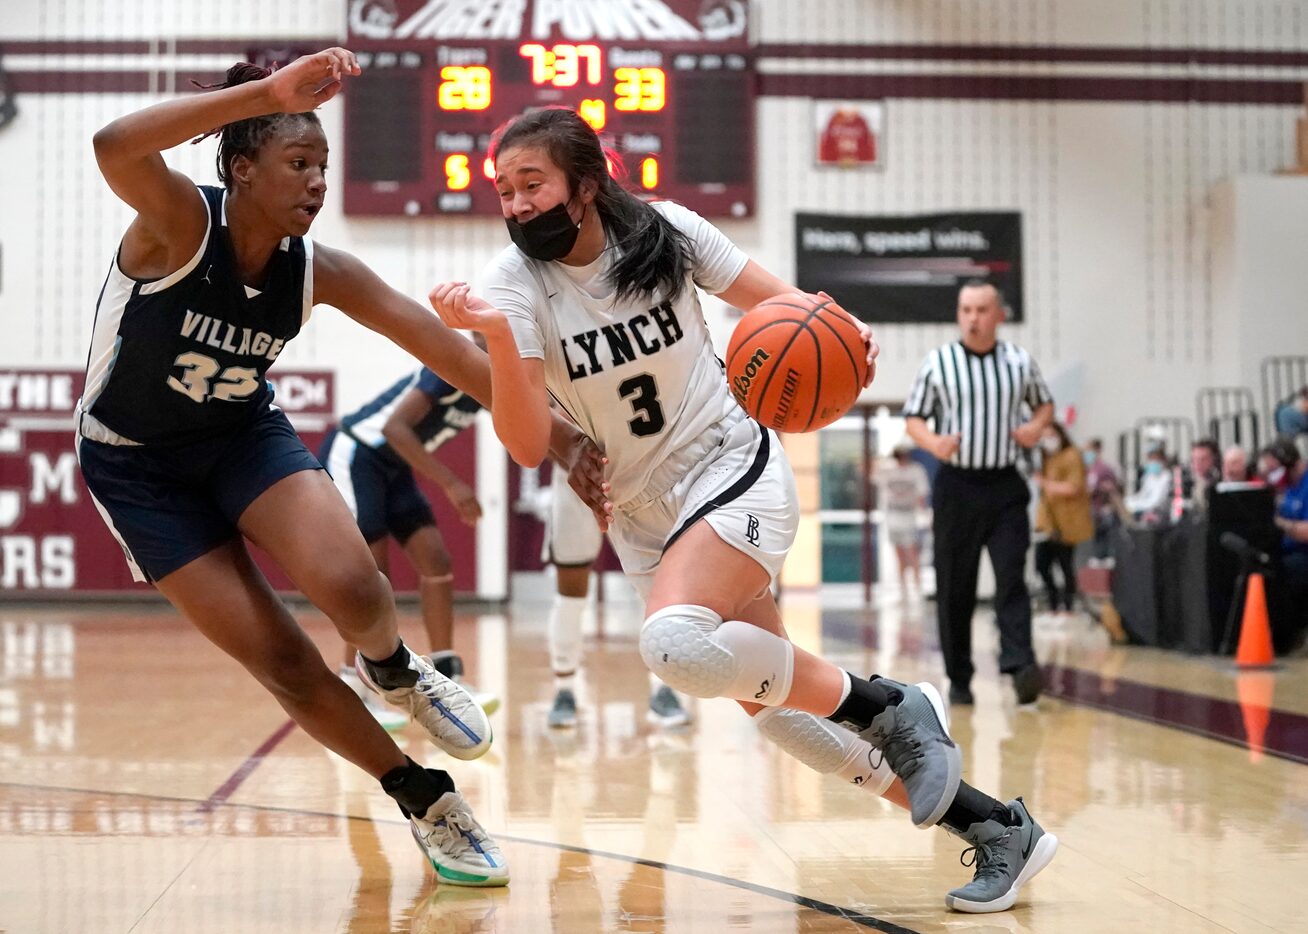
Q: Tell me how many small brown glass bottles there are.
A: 0